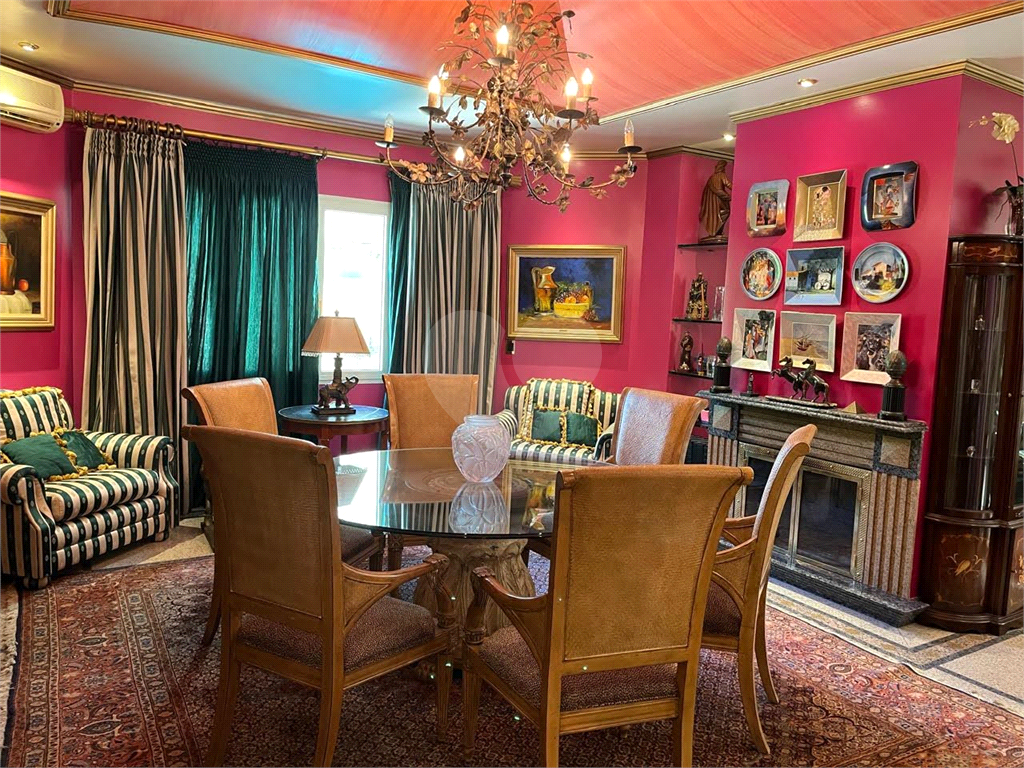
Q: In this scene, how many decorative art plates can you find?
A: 9